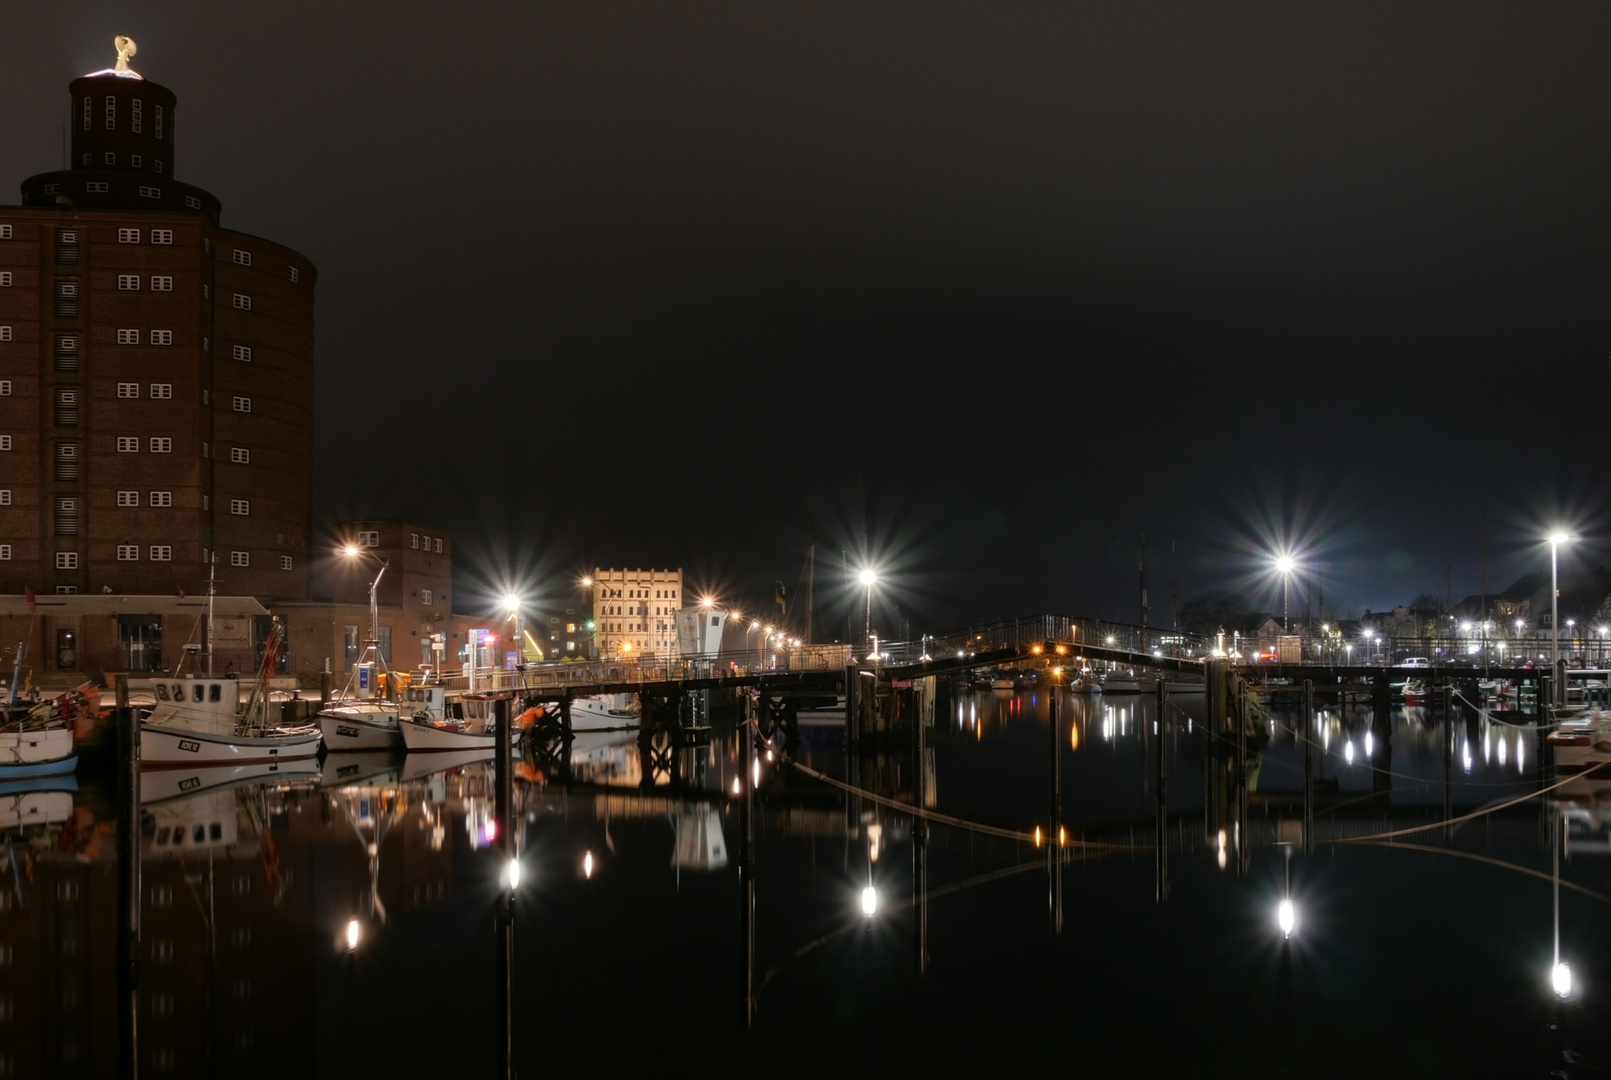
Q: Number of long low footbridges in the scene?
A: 1